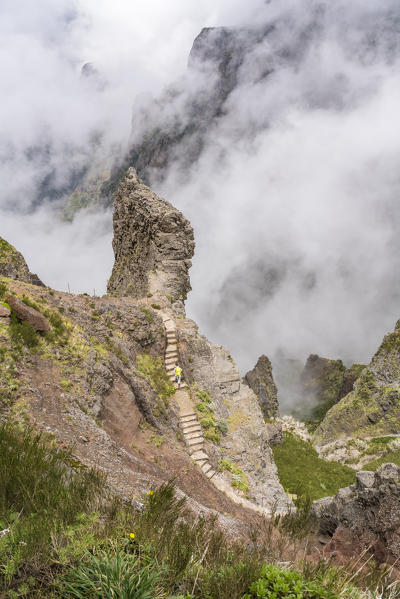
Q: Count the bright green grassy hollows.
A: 1